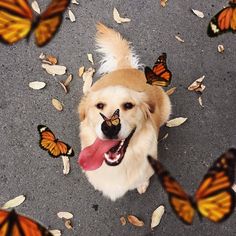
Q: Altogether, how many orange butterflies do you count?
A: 7